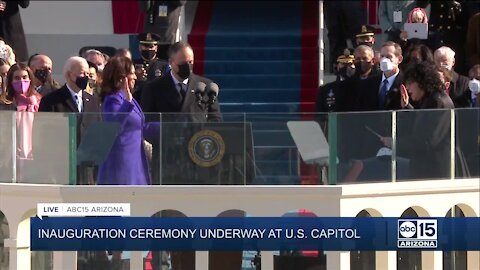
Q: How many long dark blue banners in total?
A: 1